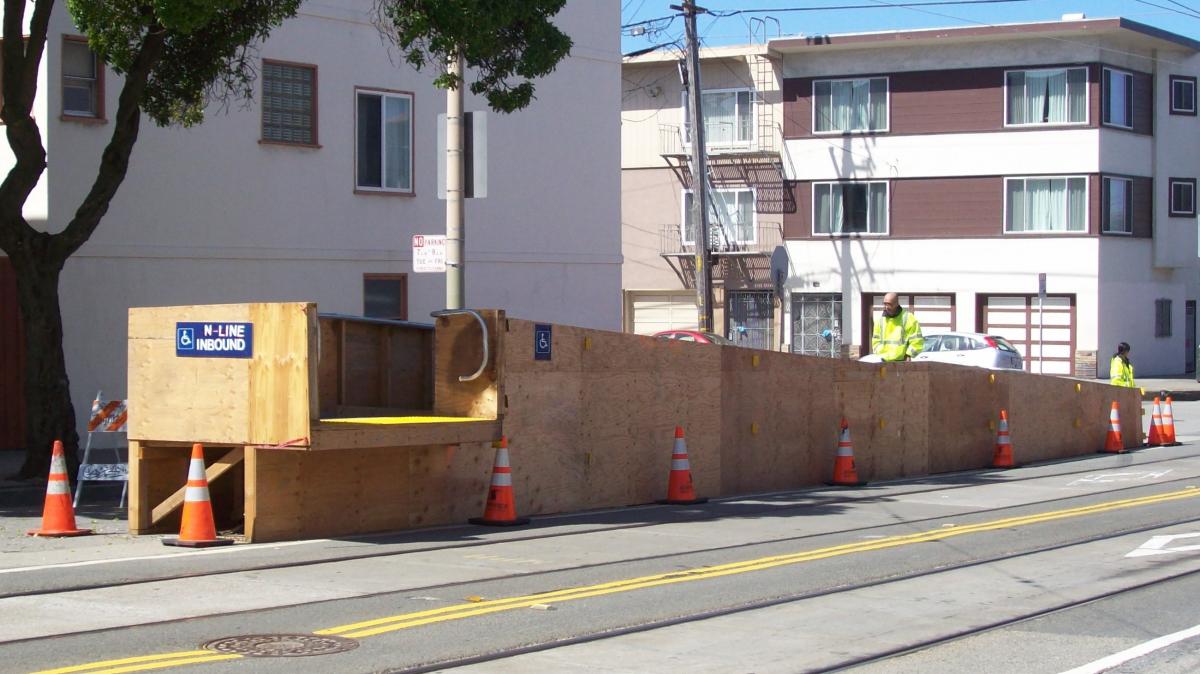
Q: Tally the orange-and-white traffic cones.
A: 9